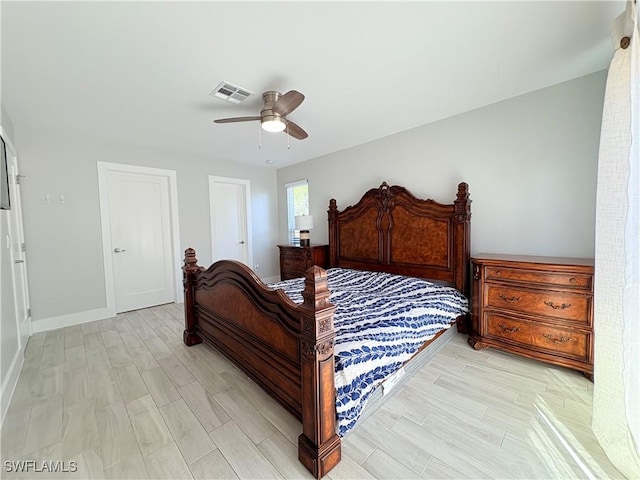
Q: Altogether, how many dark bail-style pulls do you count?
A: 4